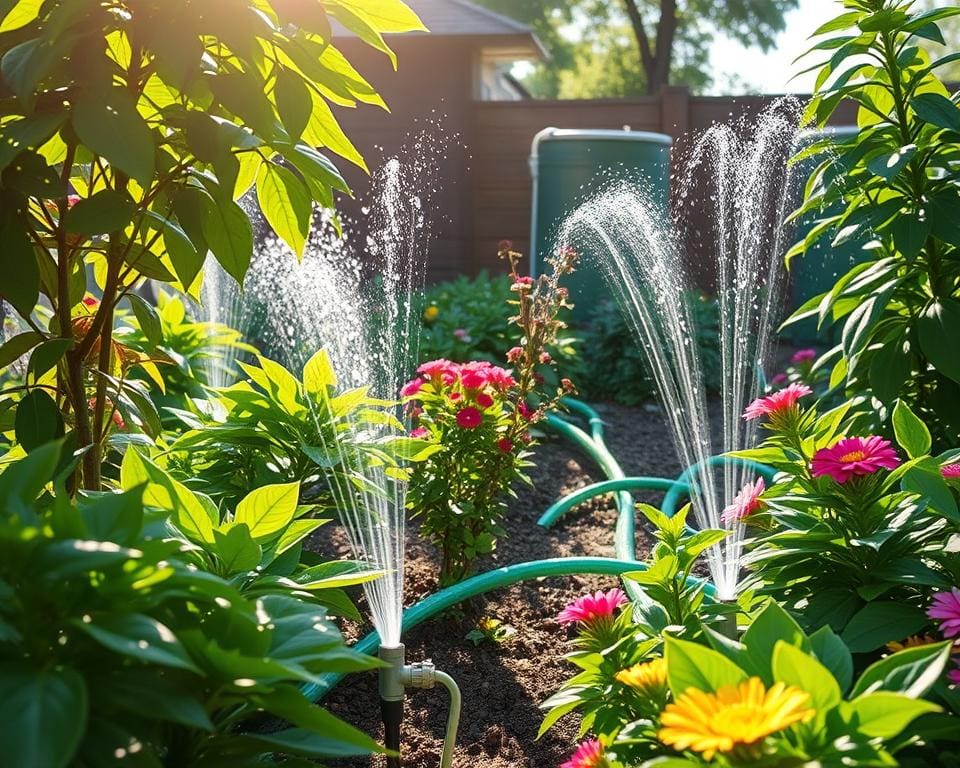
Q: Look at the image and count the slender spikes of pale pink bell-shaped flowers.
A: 0